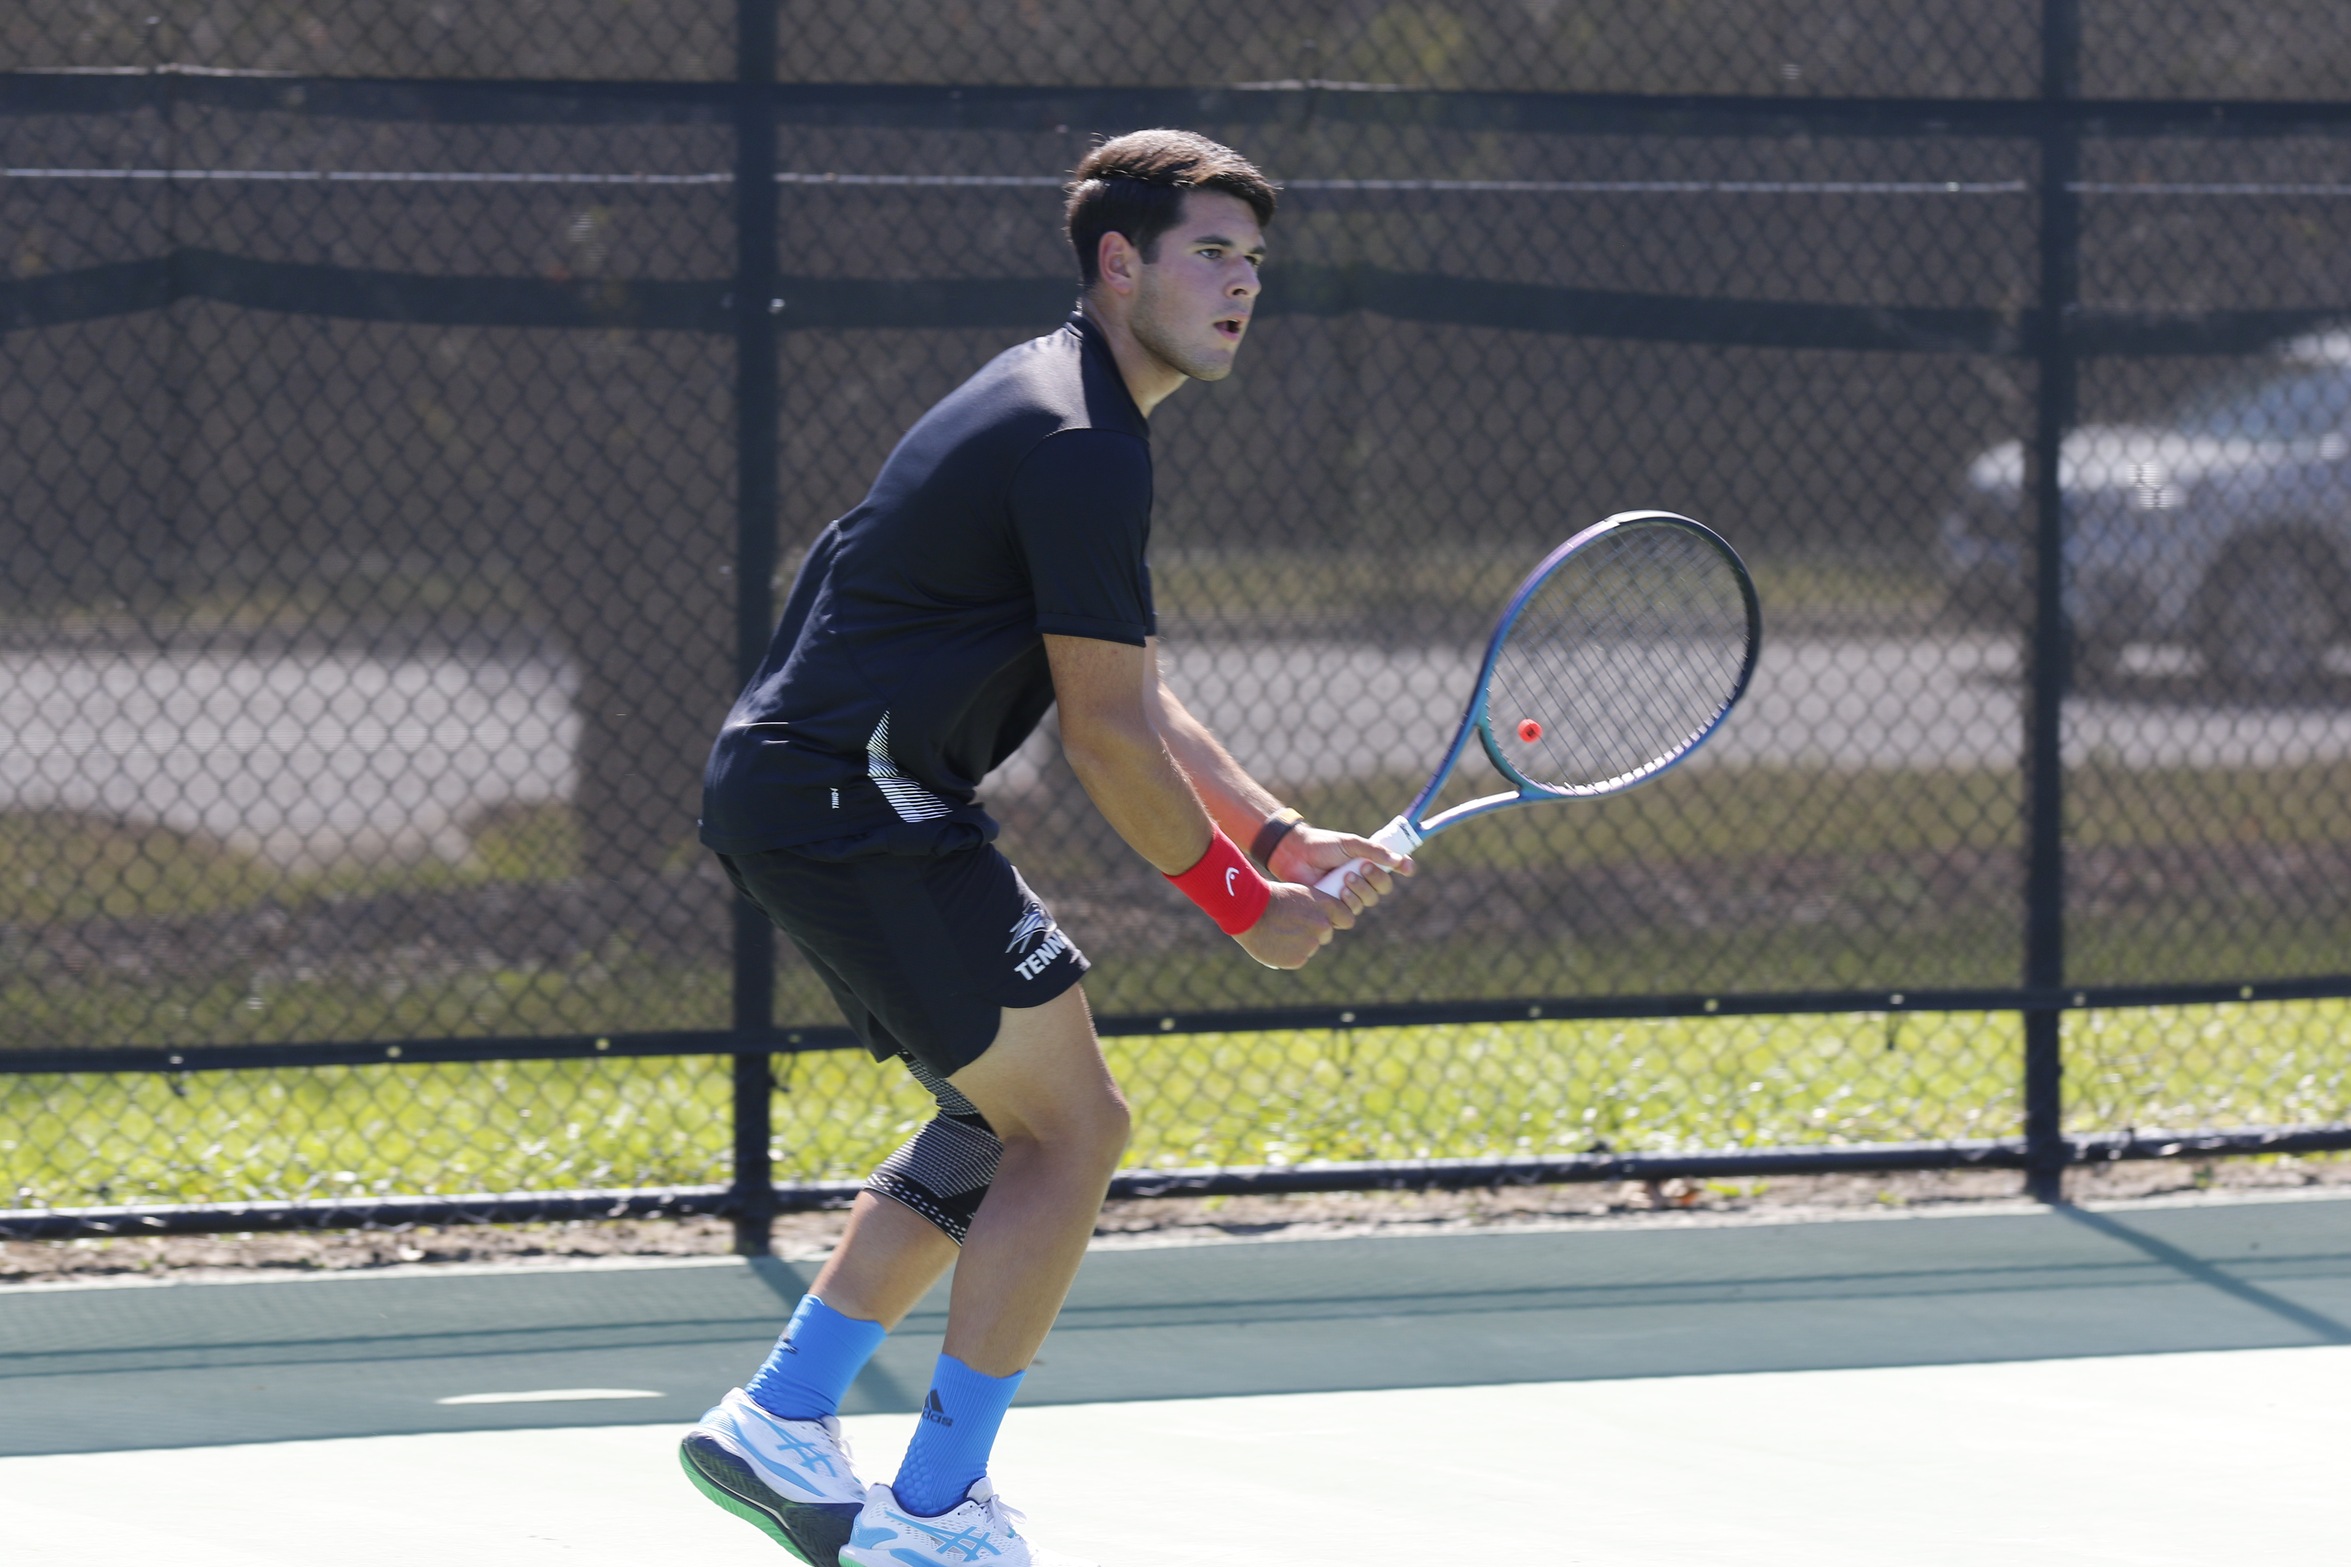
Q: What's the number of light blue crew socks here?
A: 2